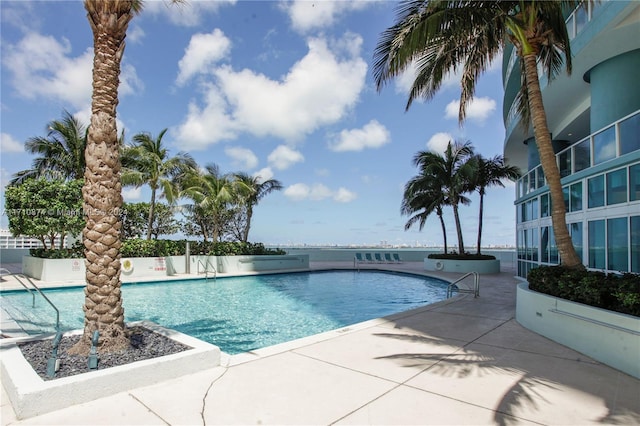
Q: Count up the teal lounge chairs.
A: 5